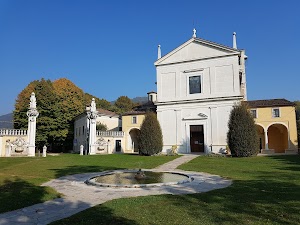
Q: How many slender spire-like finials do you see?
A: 2